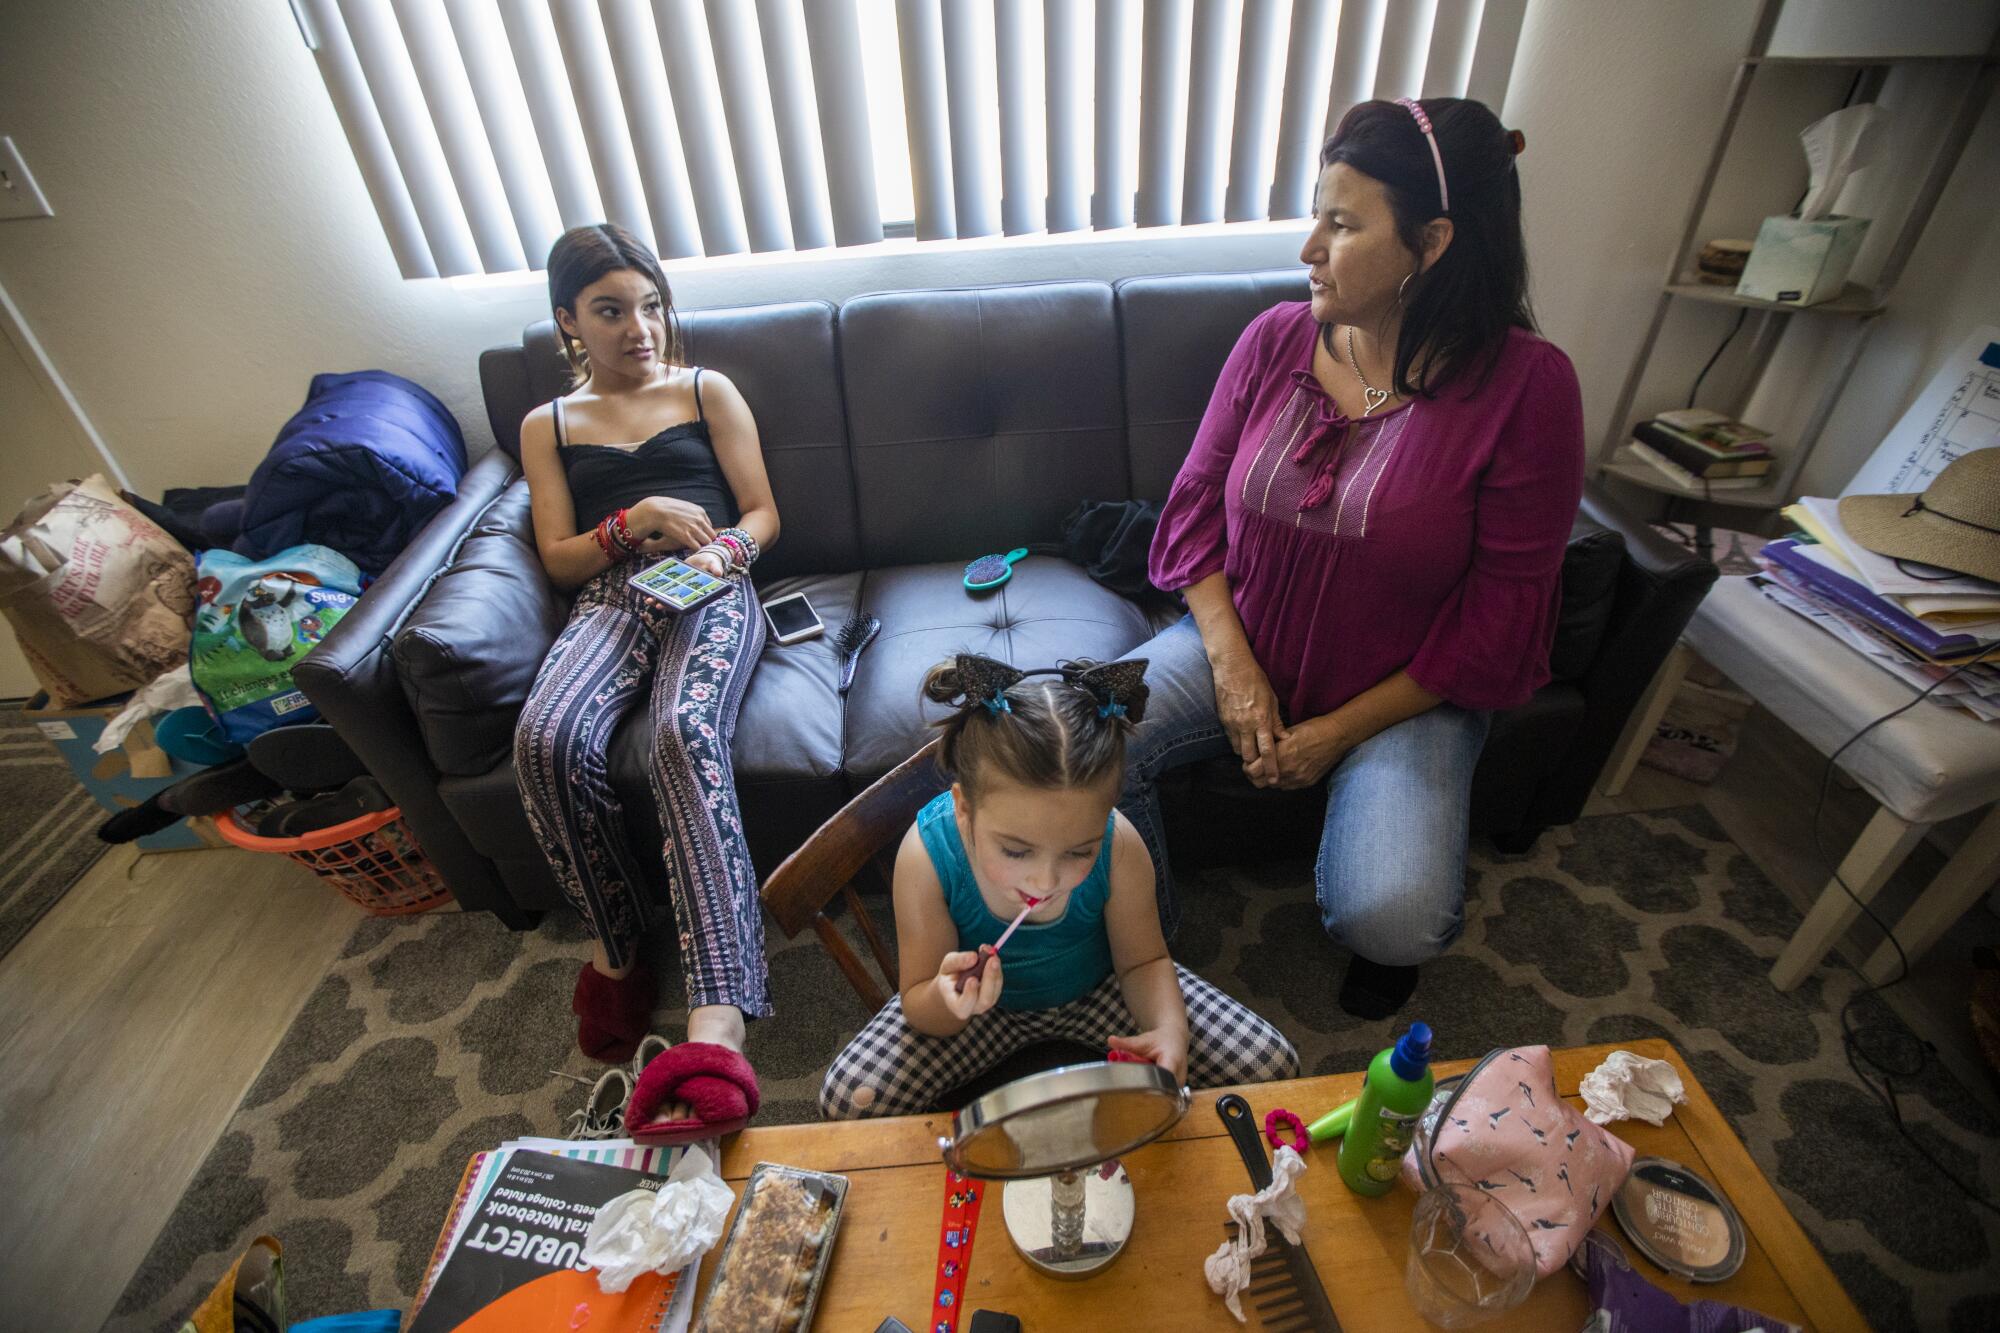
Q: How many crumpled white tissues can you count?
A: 3